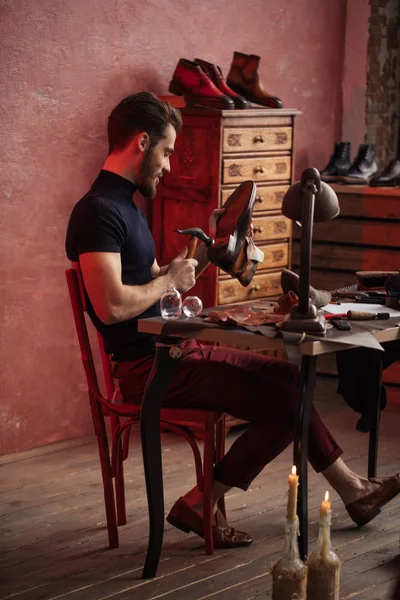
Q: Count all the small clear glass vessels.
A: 2